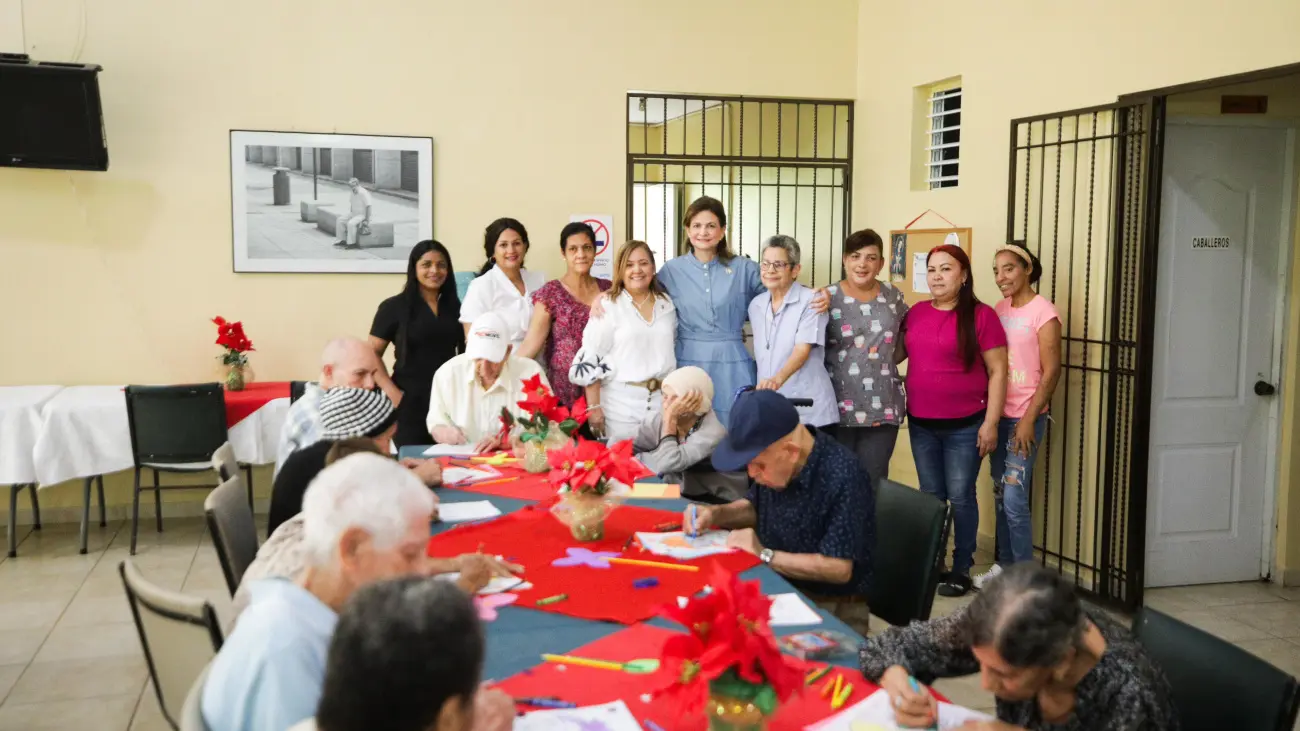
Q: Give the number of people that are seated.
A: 9